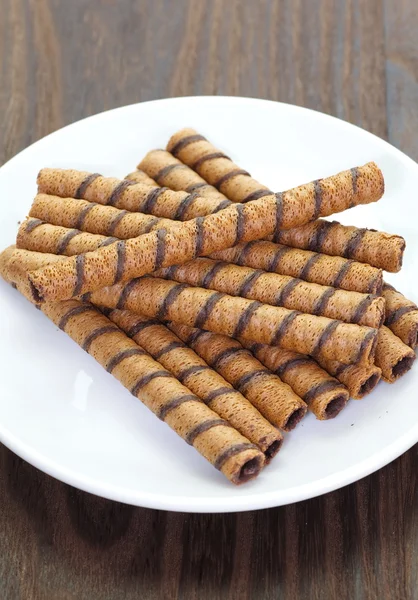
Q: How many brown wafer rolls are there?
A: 12